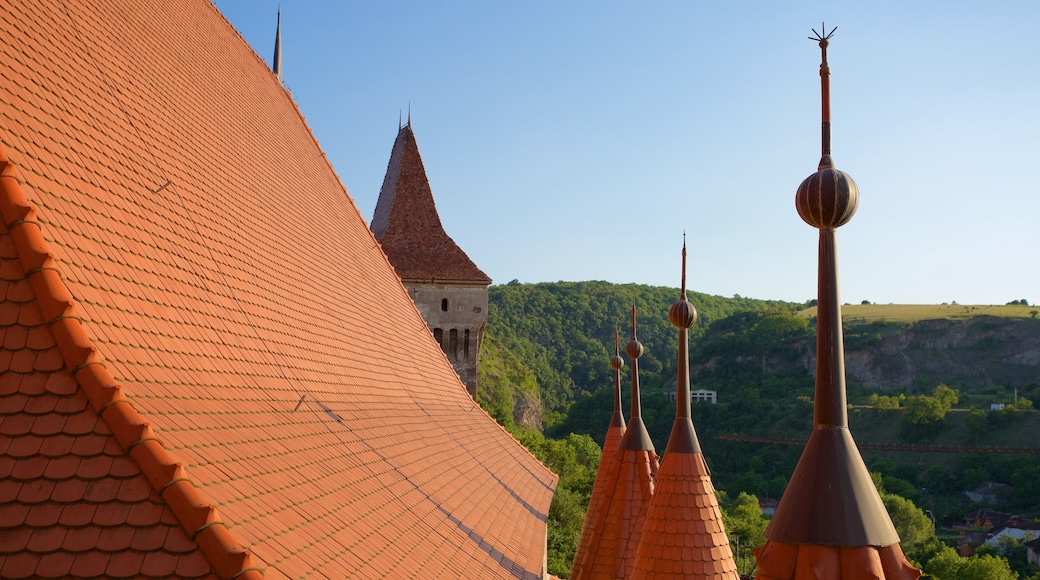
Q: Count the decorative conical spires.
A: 4